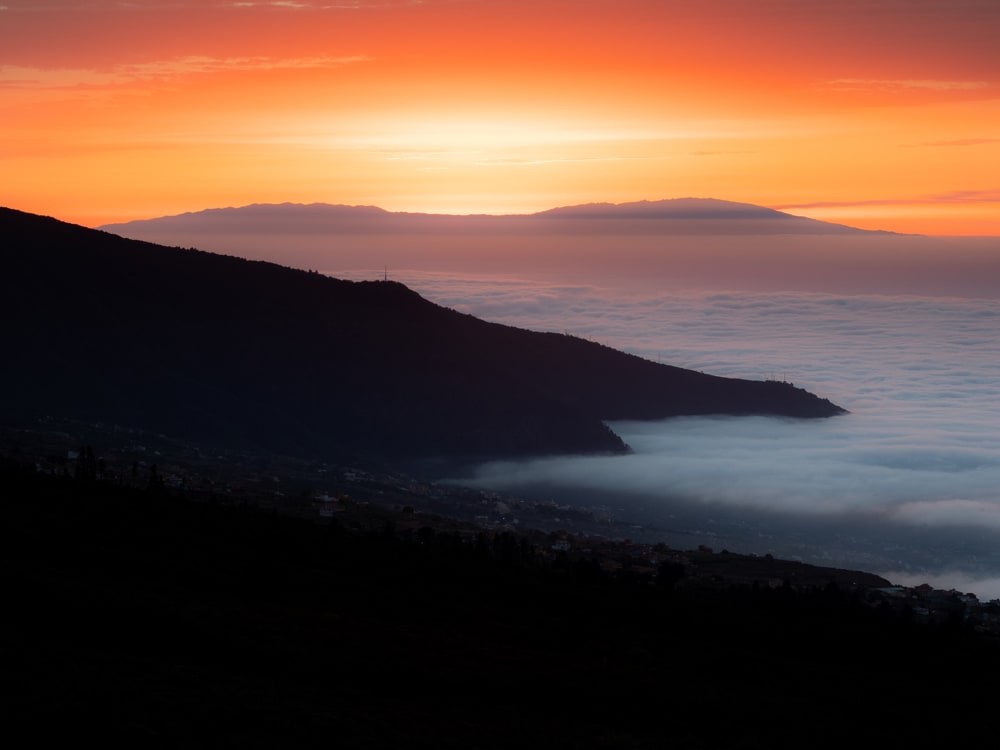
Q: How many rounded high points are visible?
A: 2